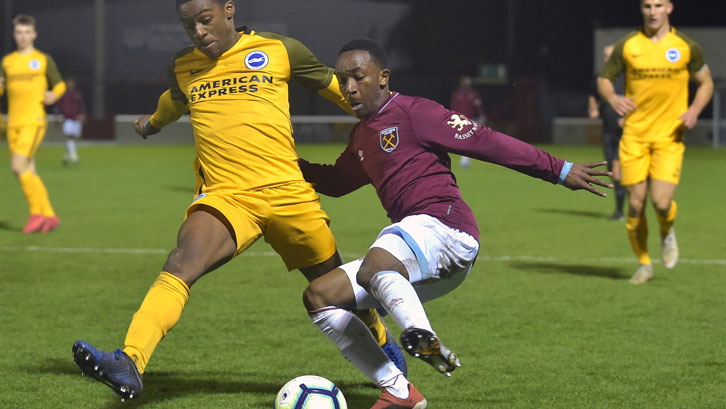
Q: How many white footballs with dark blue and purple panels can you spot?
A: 1